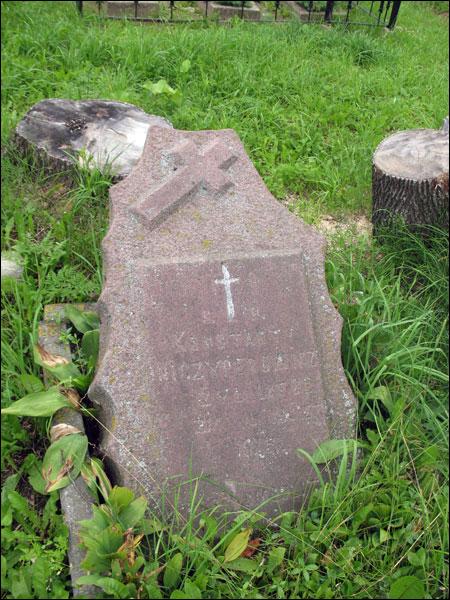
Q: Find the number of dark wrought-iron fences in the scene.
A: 1